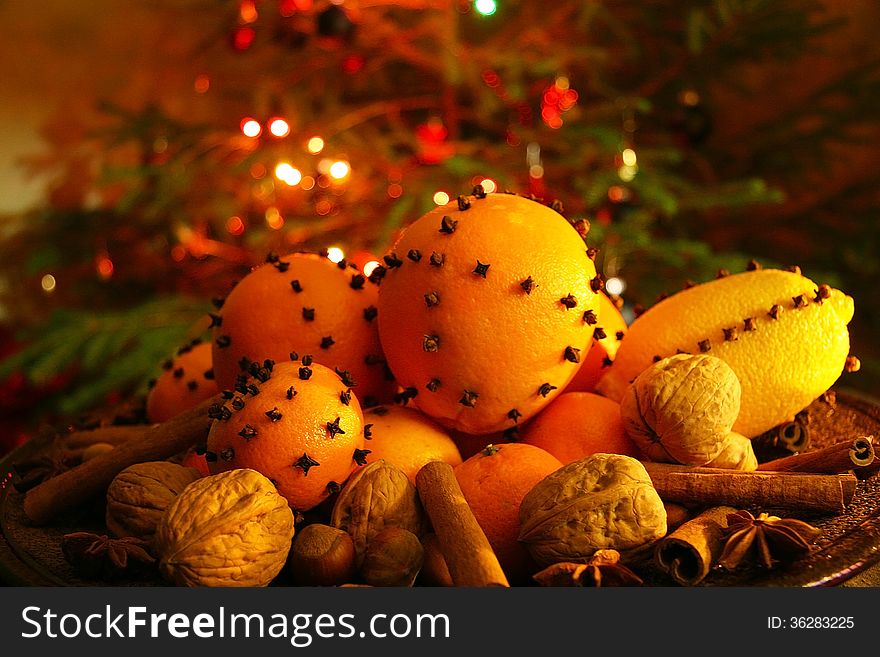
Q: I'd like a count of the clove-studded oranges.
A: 5